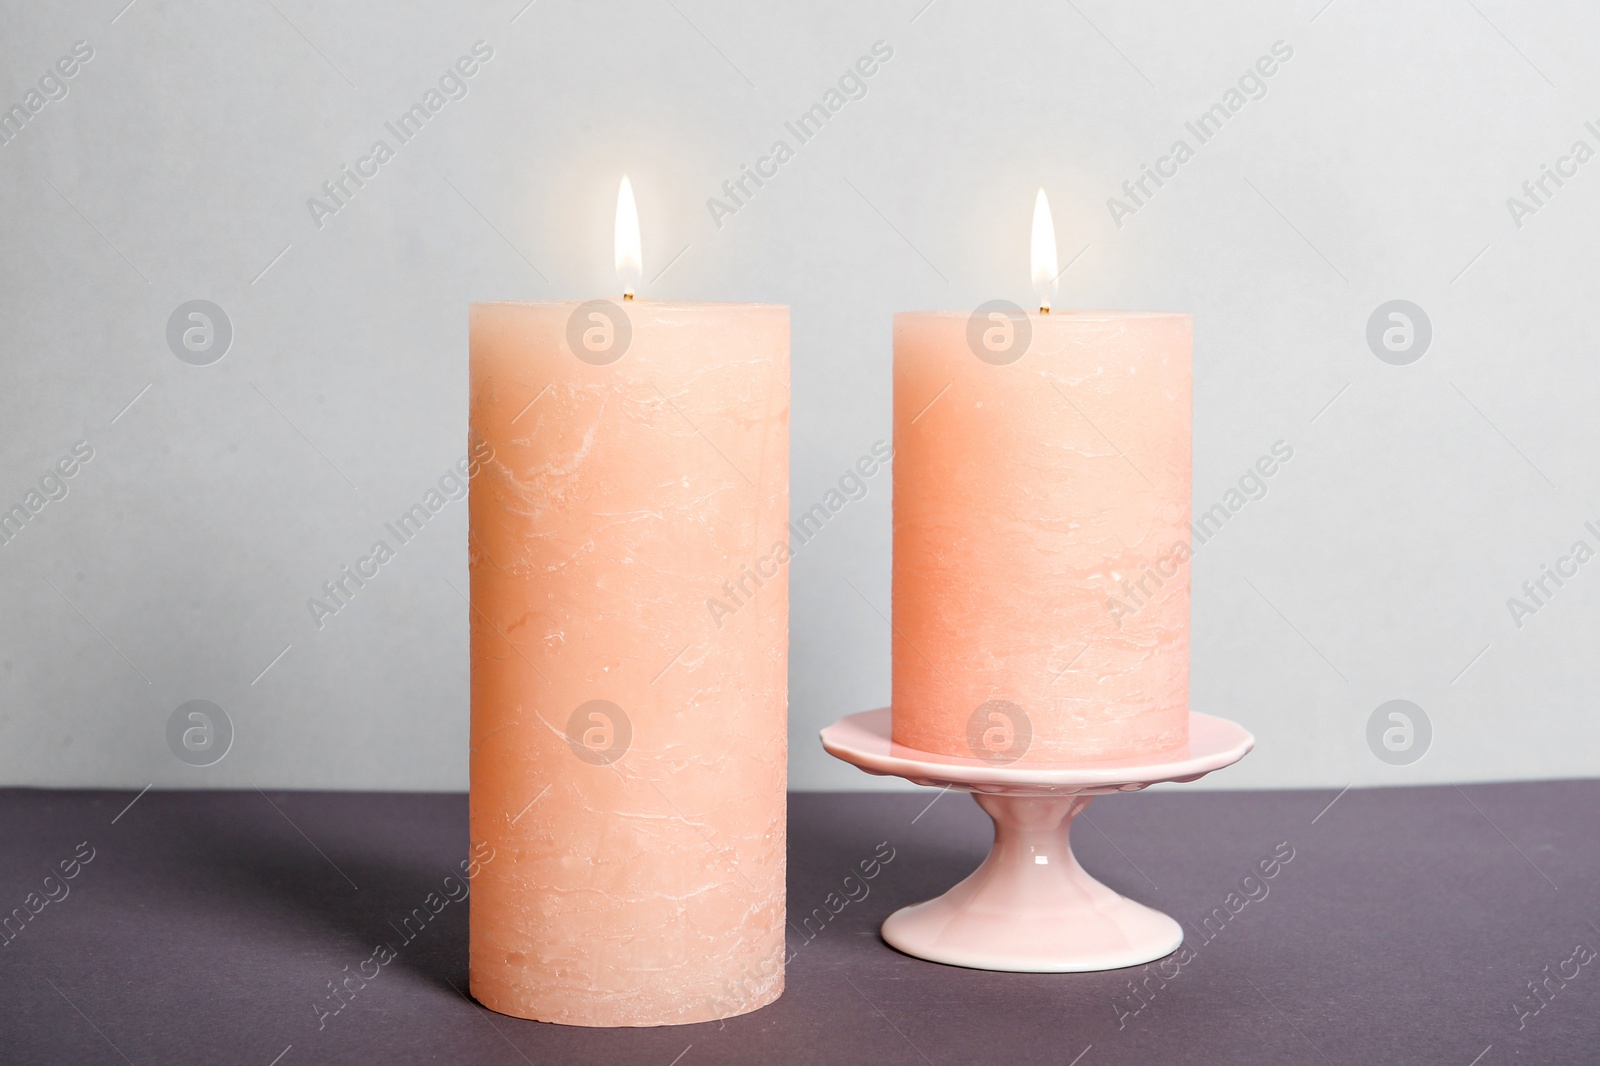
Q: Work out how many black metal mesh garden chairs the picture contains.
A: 0